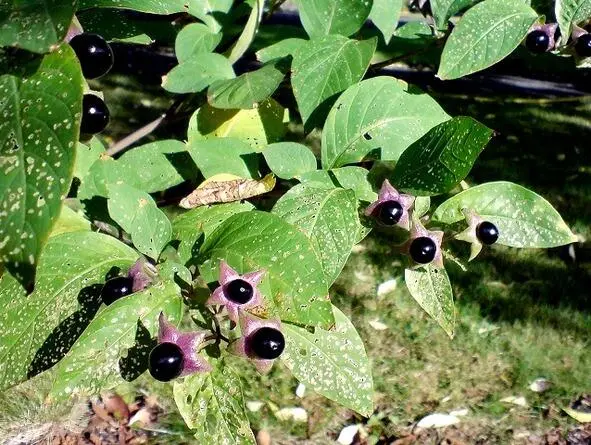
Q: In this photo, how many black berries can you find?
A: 11